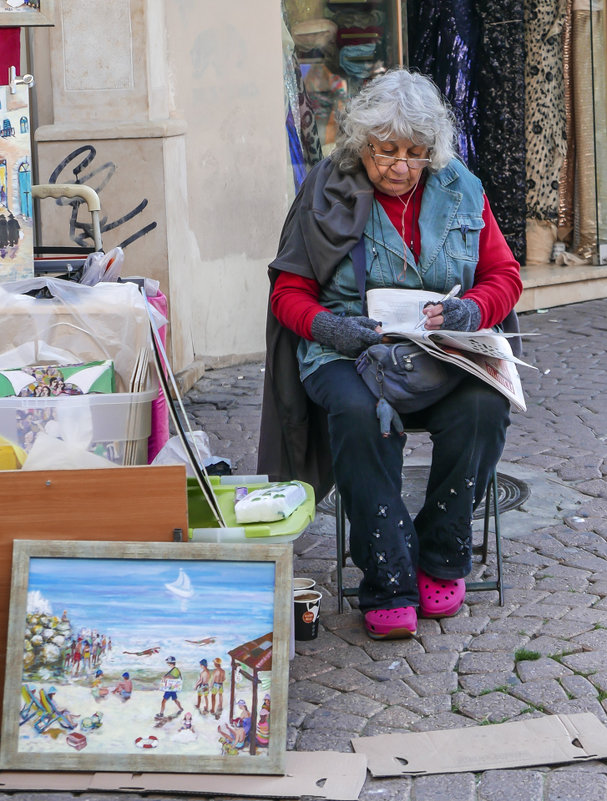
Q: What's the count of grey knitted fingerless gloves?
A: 2